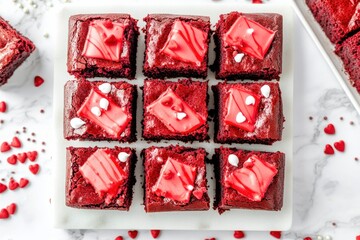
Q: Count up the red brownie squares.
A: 9